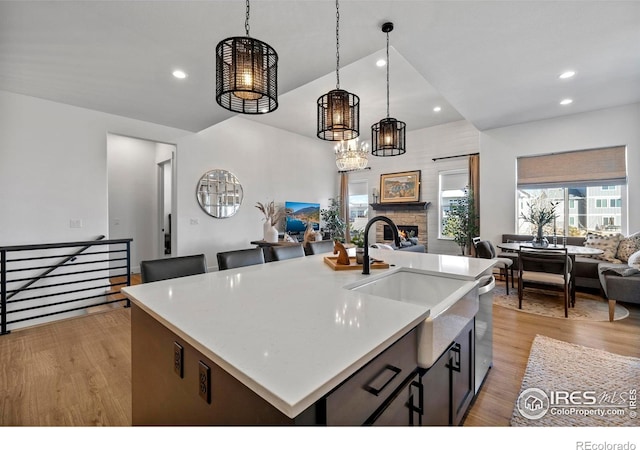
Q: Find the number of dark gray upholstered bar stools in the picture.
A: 4